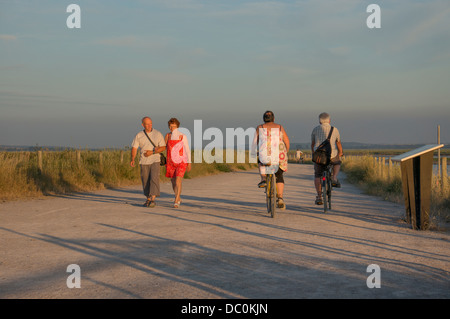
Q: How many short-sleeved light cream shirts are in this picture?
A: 2